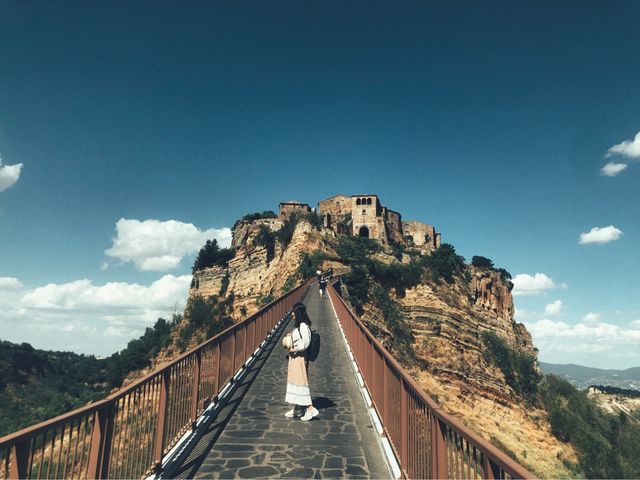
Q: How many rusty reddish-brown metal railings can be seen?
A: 2